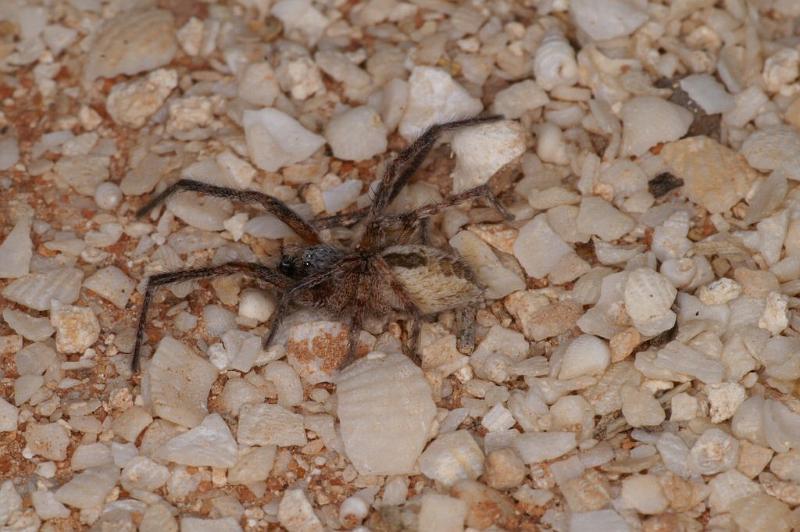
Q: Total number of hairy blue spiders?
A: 0